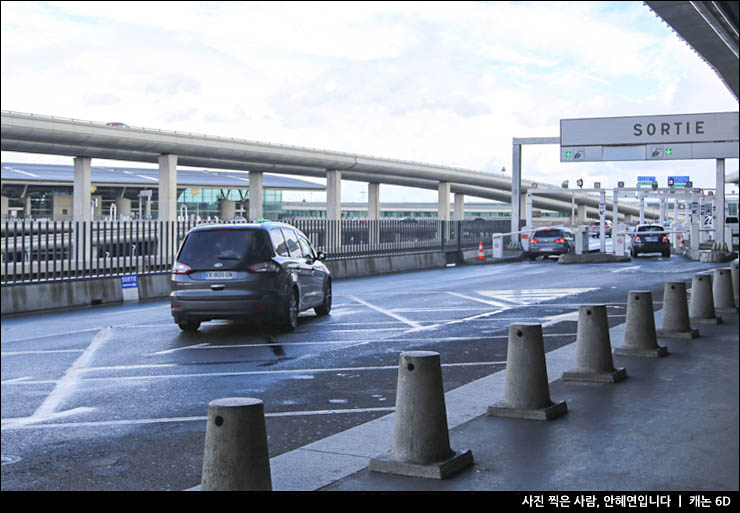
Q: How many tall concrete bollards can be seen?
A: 9